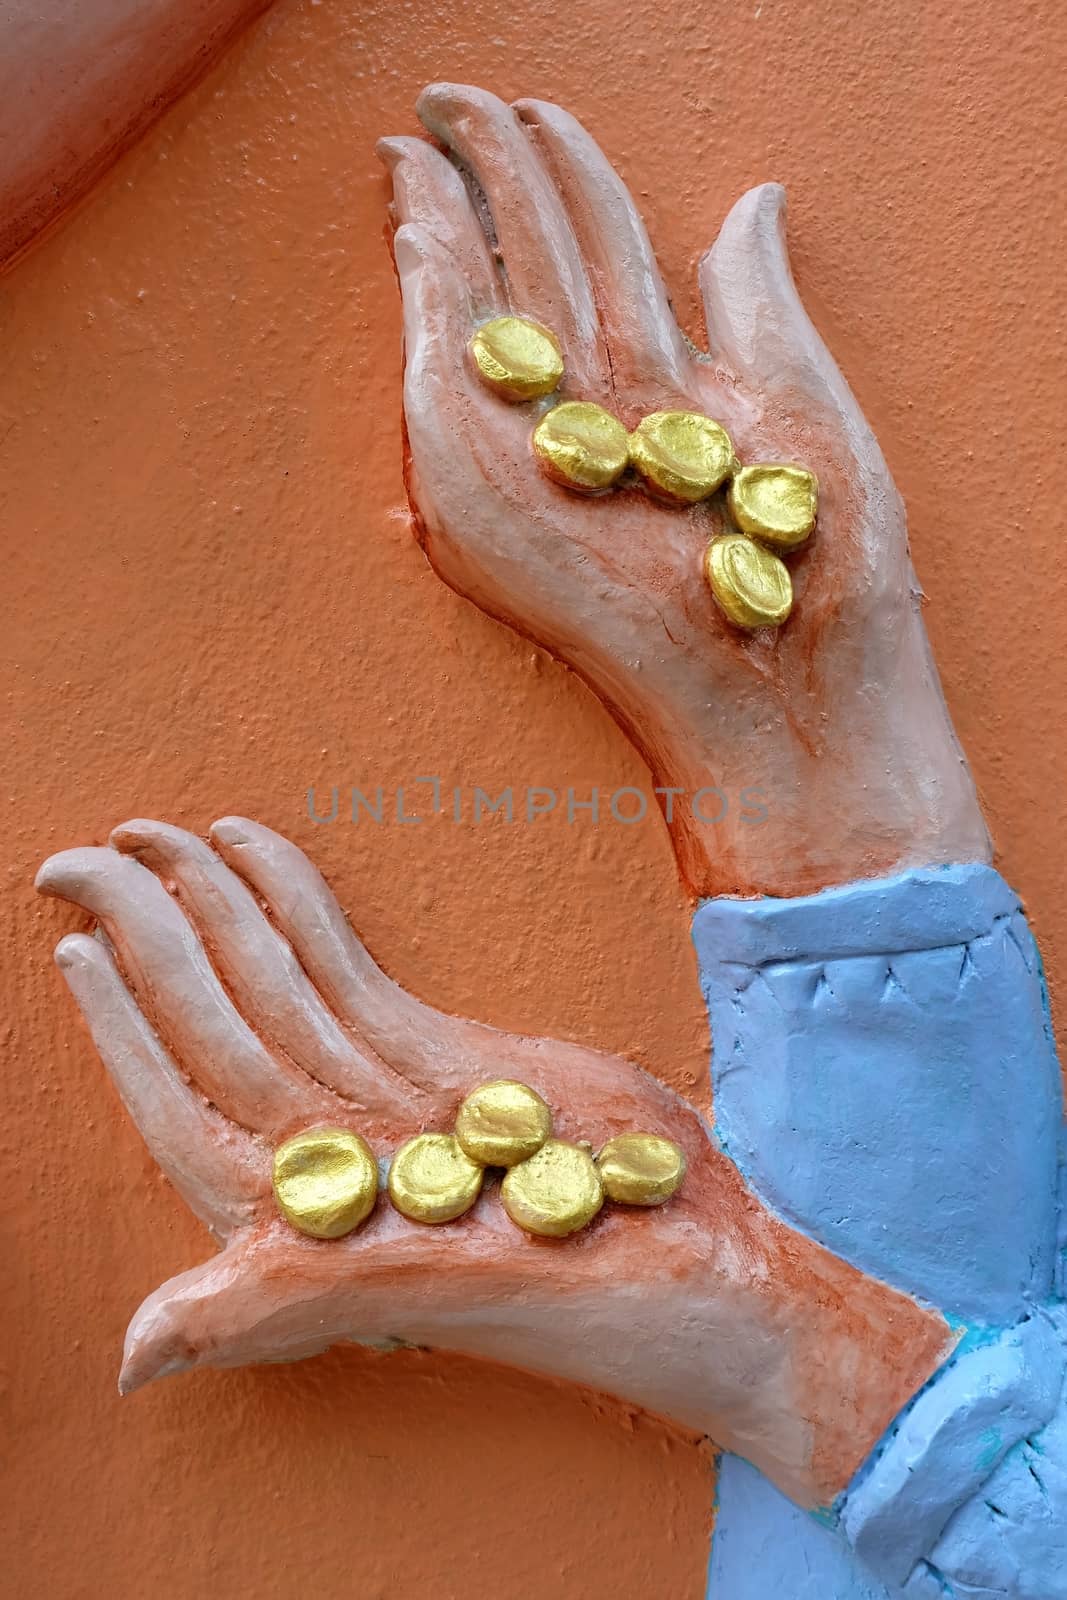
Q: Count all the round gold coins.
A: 10